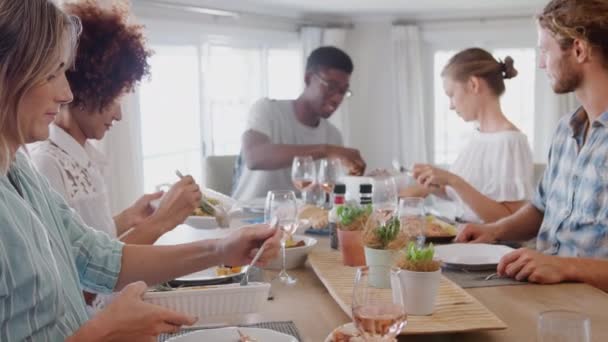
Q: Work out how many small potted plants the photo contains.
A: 3